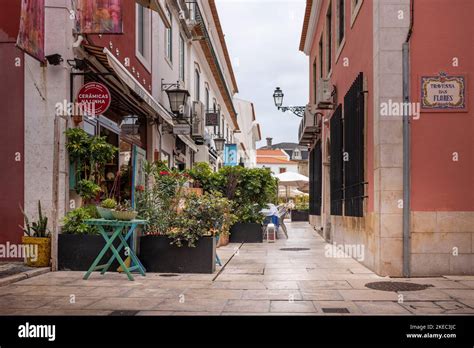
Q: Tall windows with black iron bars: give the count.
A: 3